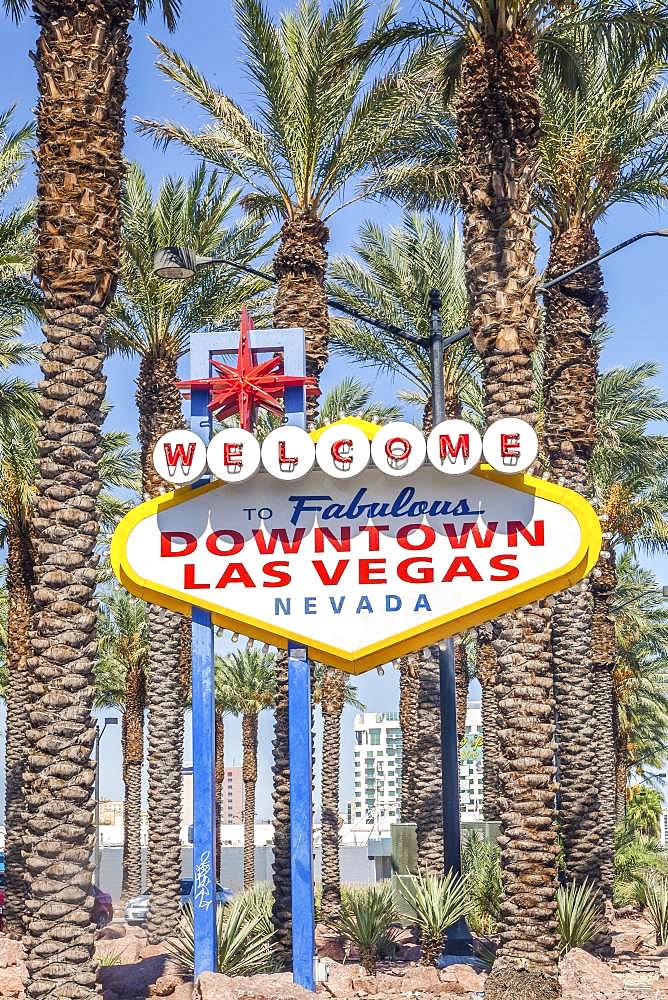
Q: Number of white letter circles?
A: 7